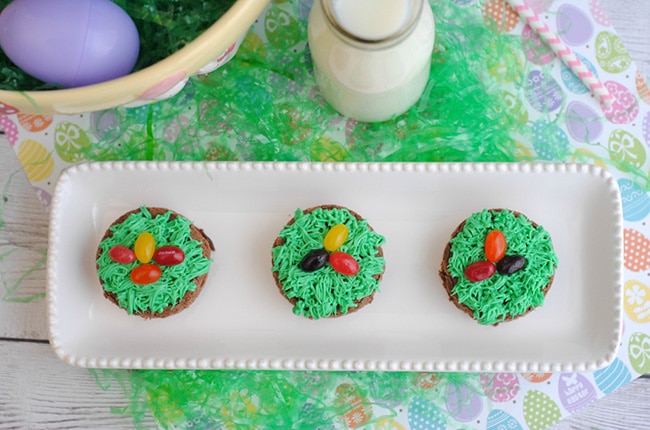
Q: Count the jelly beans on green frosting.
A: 10